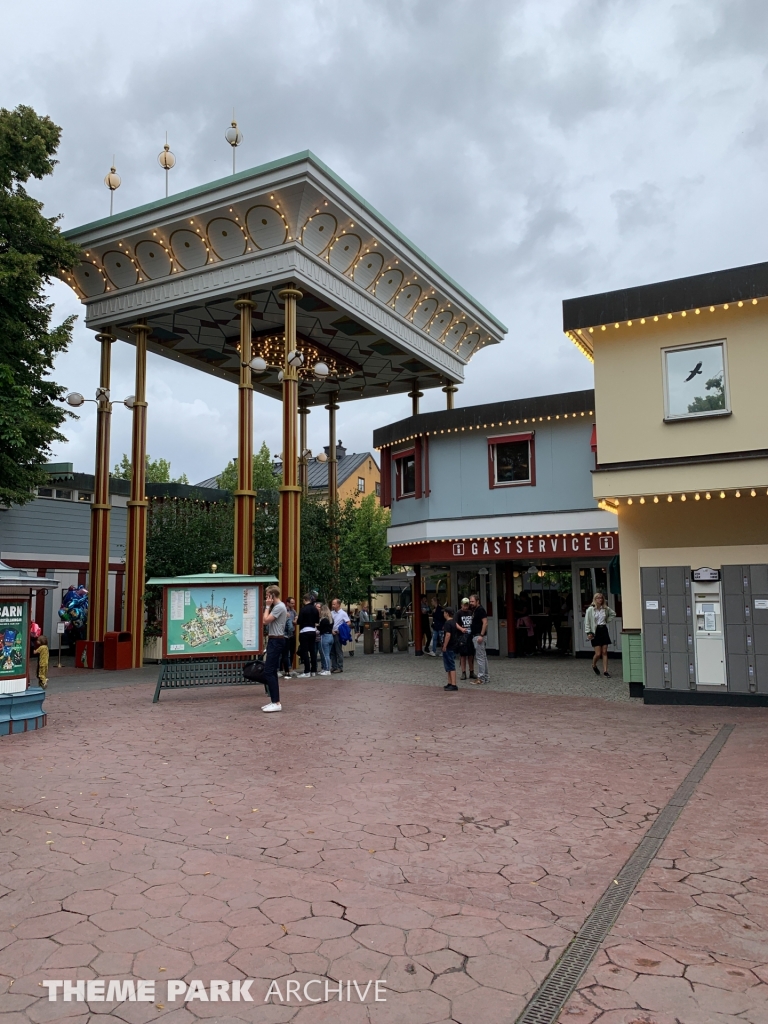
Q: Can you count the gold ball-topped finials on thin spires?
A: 3